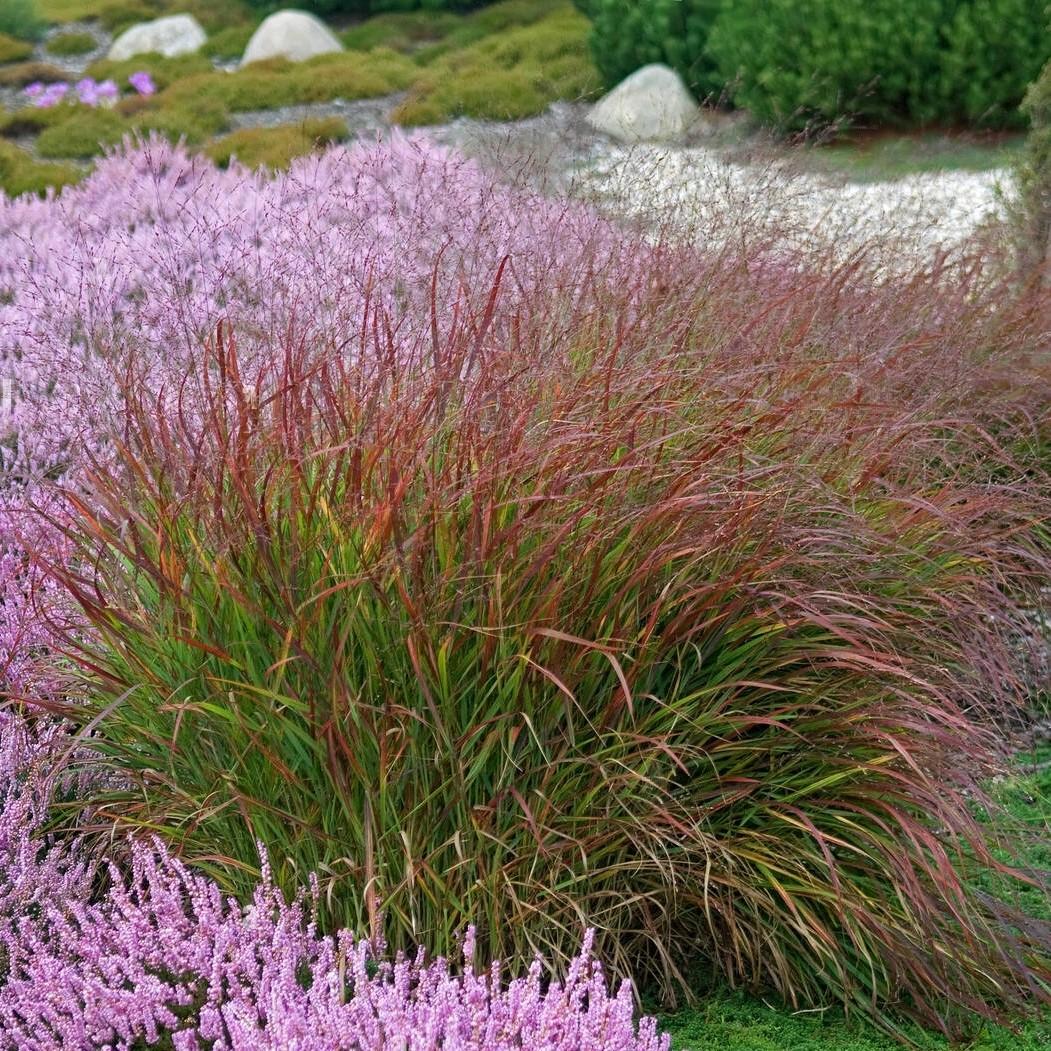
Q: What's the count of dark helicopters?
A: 0